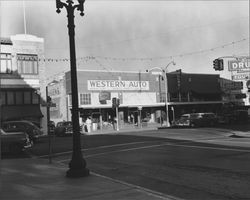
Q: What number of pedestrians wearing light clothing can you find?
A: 1